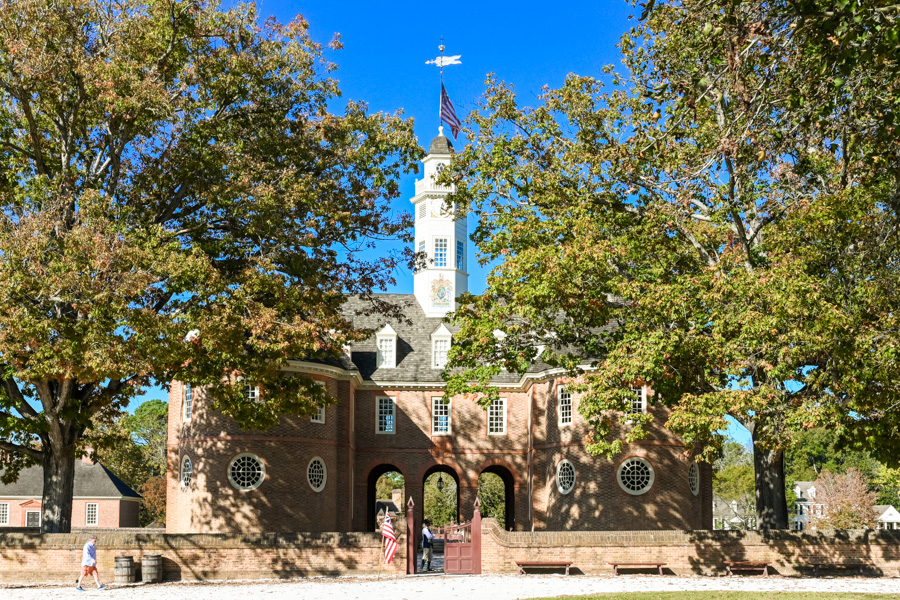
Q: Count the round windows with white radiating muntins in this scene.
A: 6